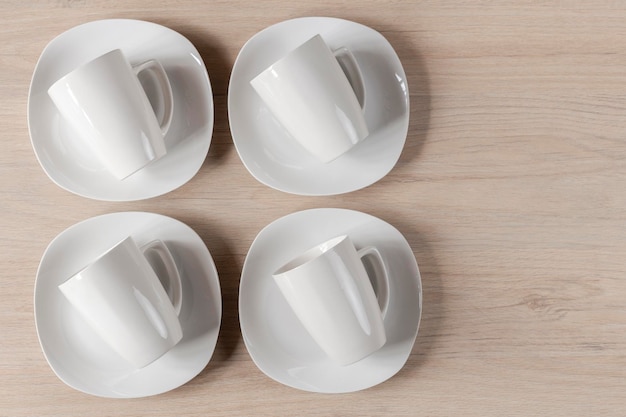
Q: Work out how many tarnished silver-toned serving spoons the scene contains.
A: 0